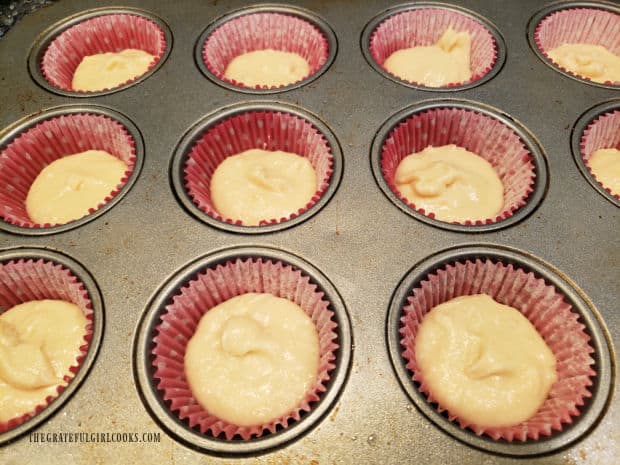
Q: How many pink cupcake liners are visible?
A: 11